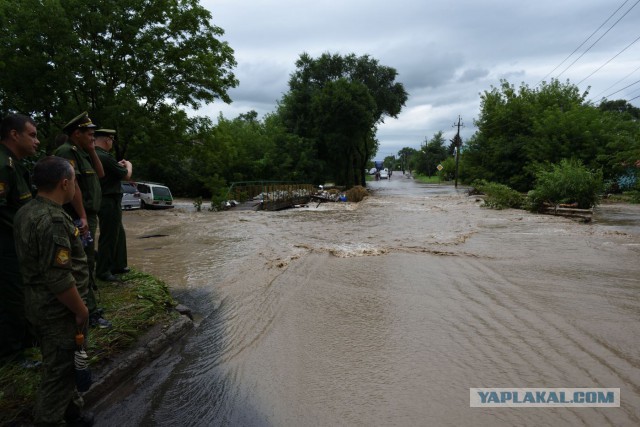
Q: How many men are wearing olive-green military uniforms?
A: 4